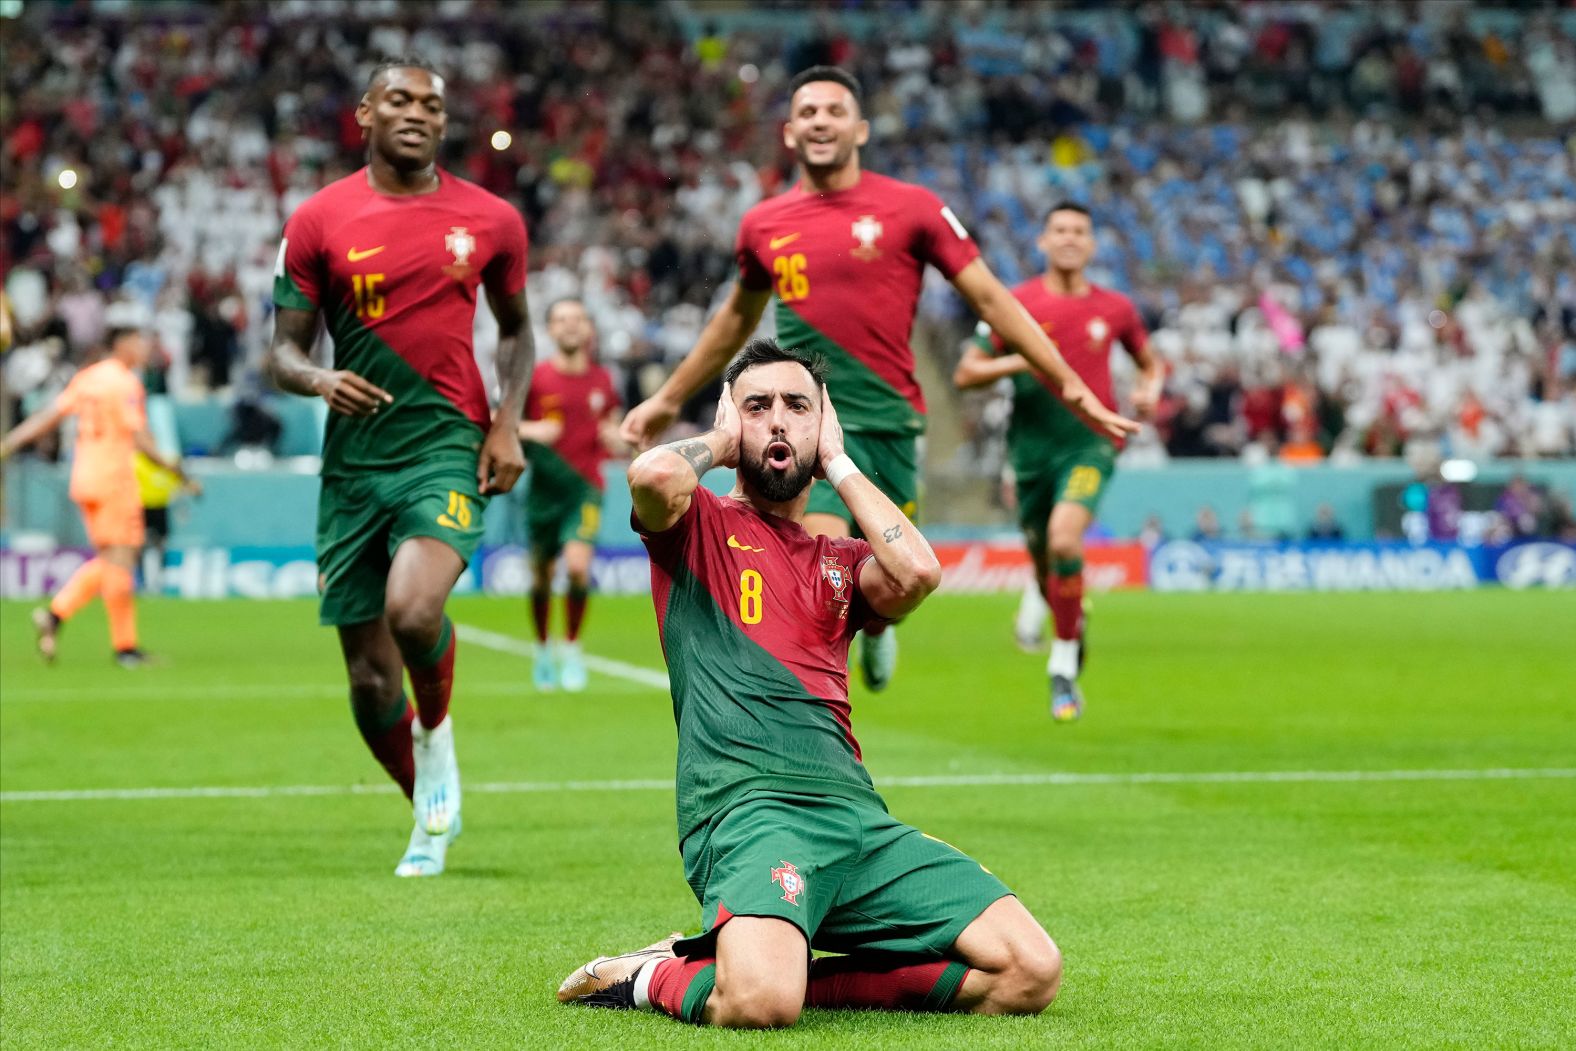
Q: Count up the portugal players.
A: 5